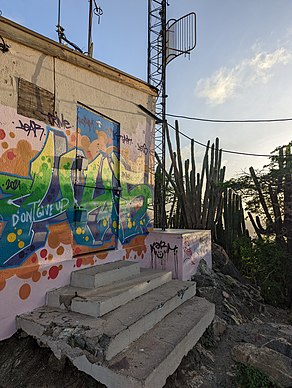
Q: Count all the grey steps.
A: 4